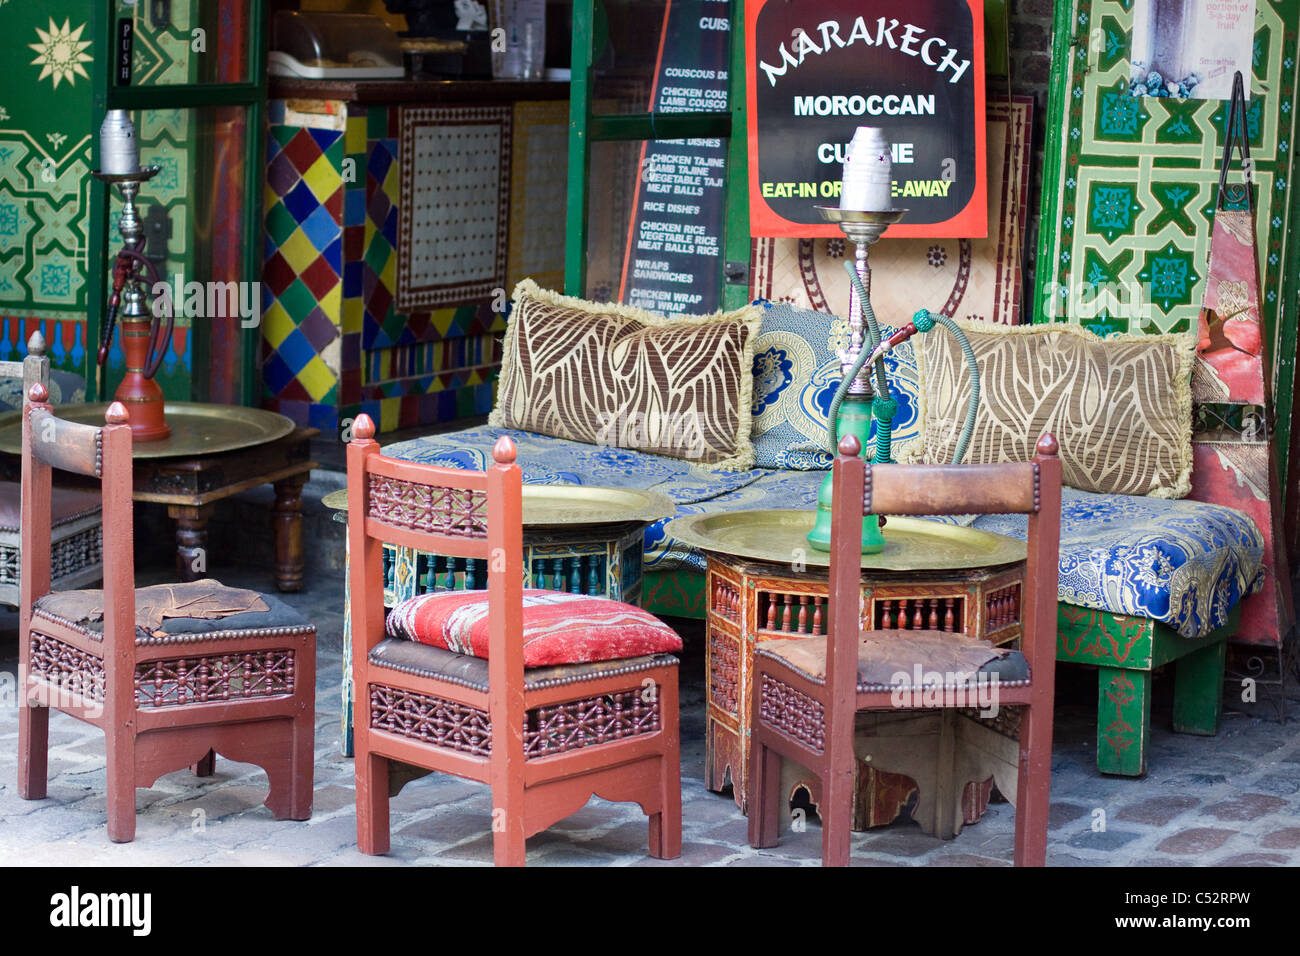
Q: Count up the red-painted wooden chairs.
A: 3